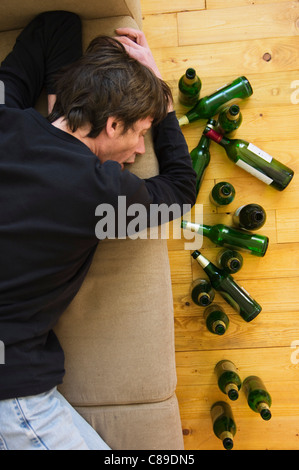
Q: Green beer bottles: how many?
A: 13